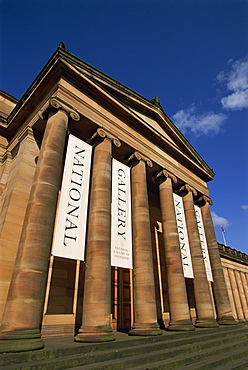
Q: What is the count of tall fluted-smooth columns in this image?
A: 6